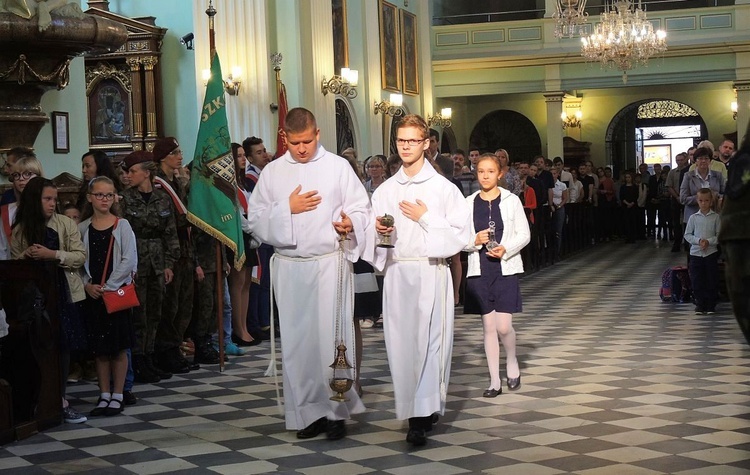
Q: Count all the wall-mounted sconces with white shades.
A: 6